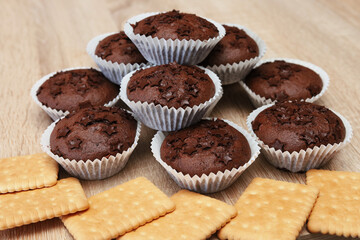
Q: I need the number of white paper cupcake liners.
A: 9